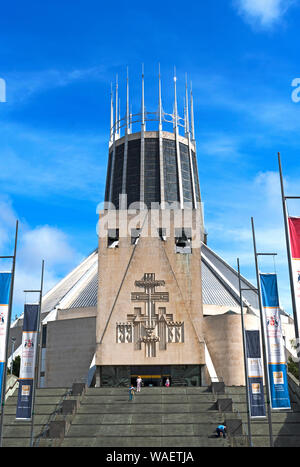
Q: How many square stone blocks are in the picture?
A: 6